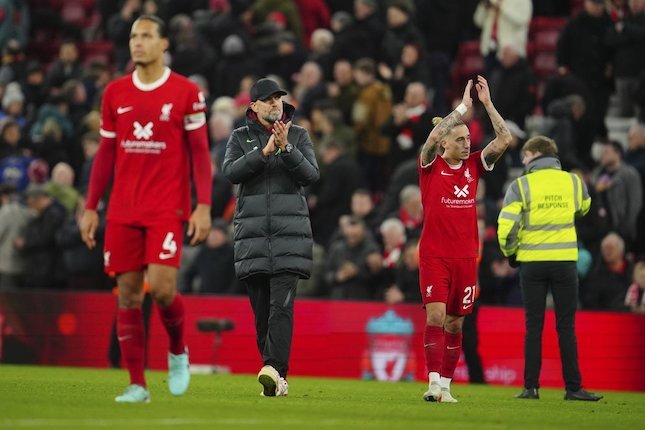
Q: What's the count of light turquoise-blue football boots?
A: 2